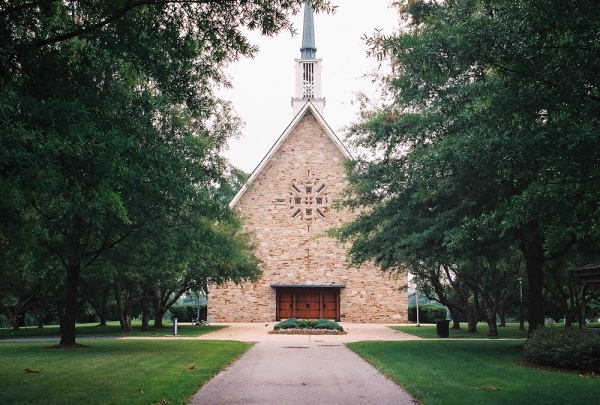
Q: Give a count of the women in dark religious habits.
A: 0